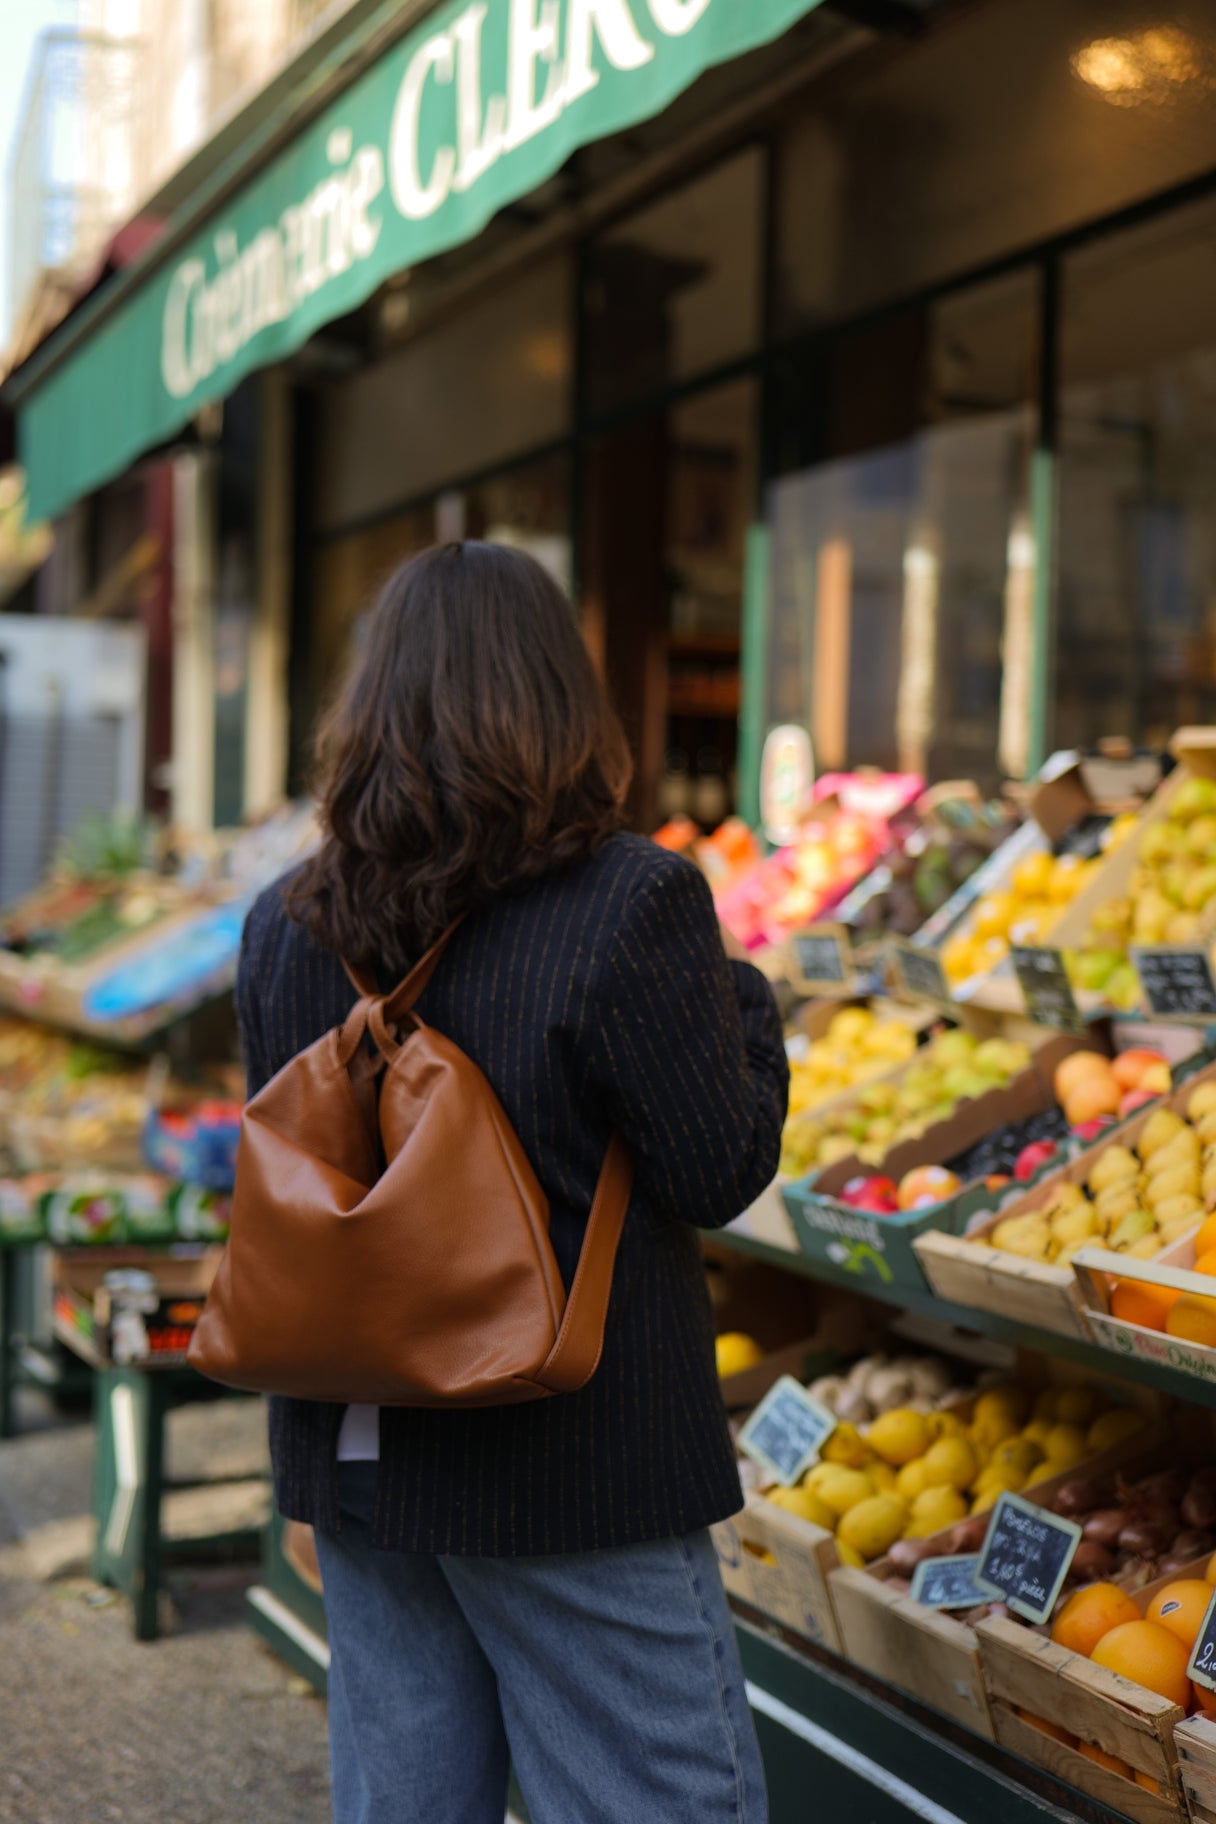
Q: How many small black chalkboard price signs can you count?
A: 8